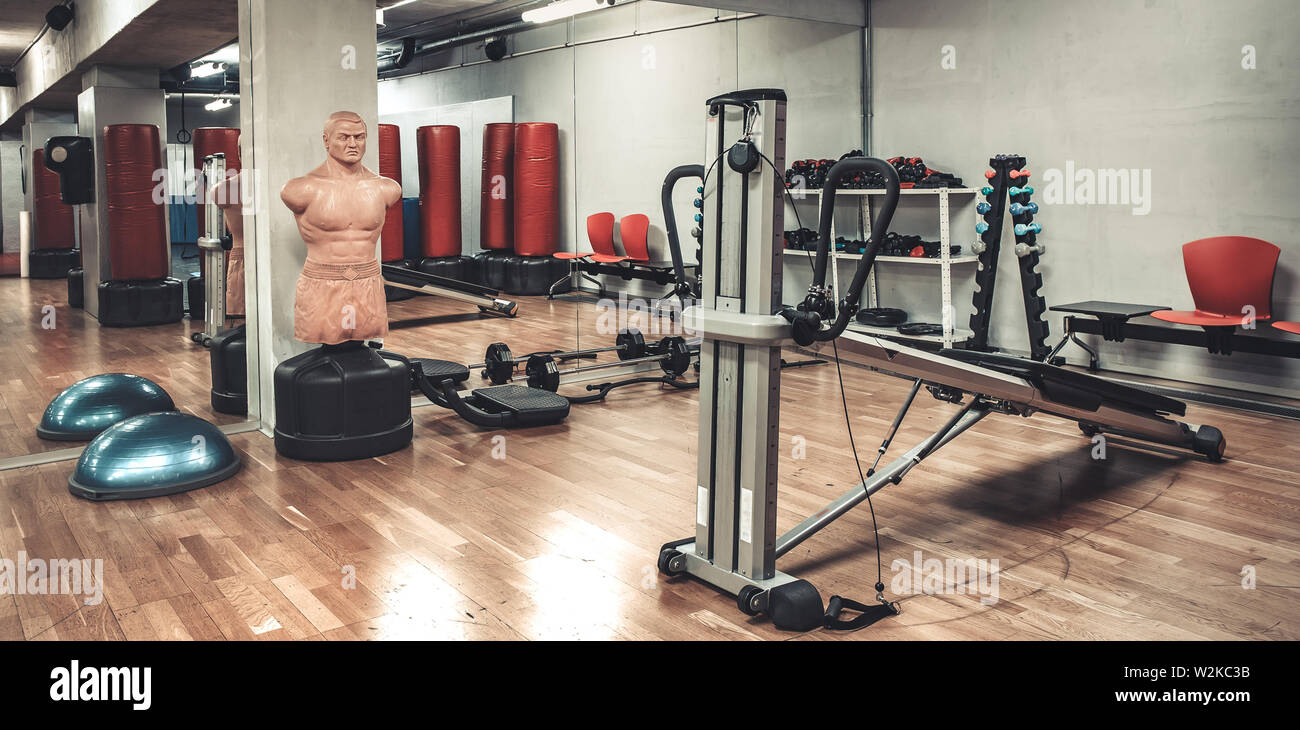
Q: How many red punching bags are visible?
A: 7